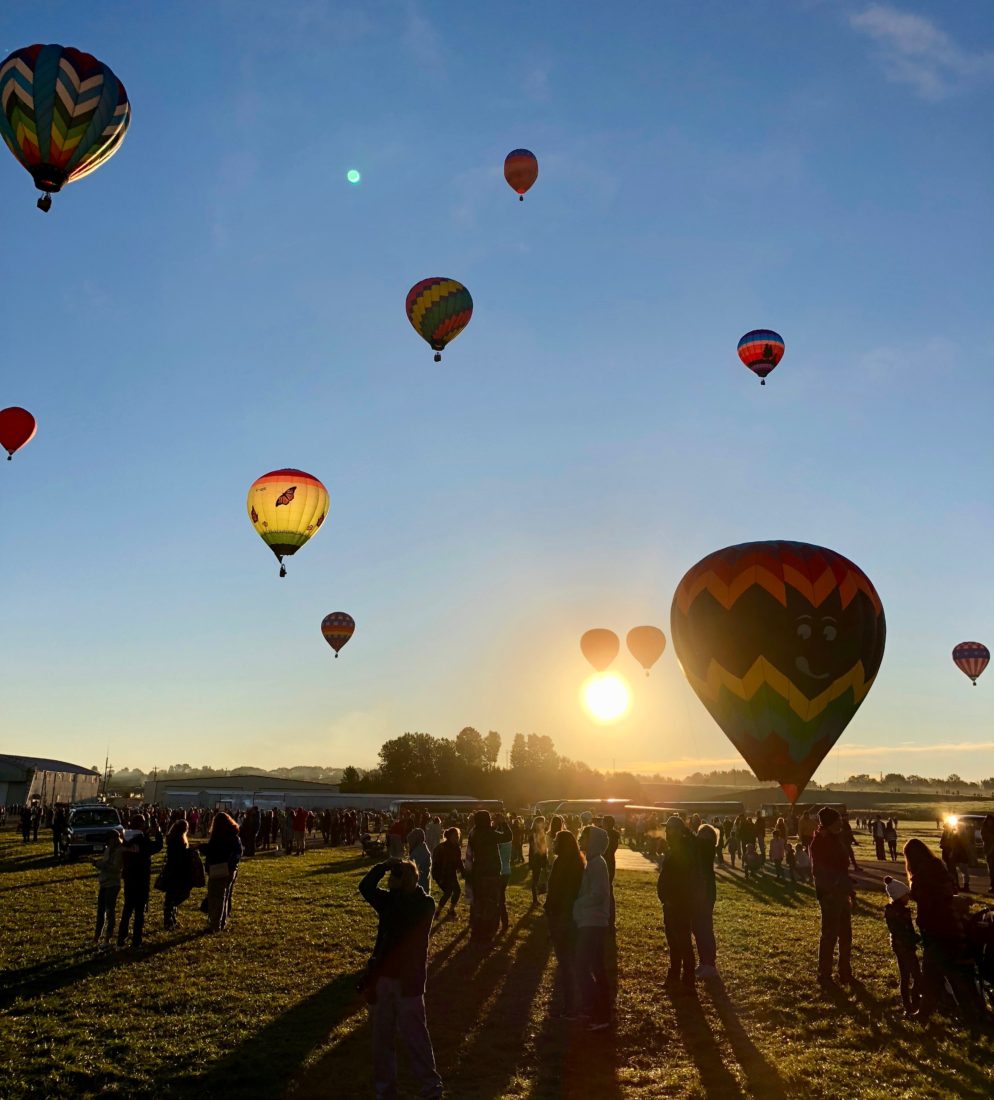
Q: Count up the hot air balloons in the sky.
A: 11